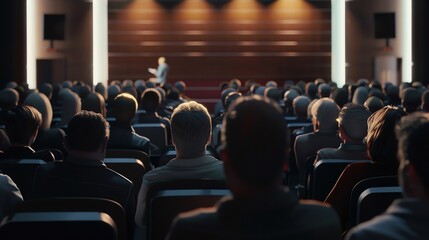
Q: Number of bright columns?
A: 4